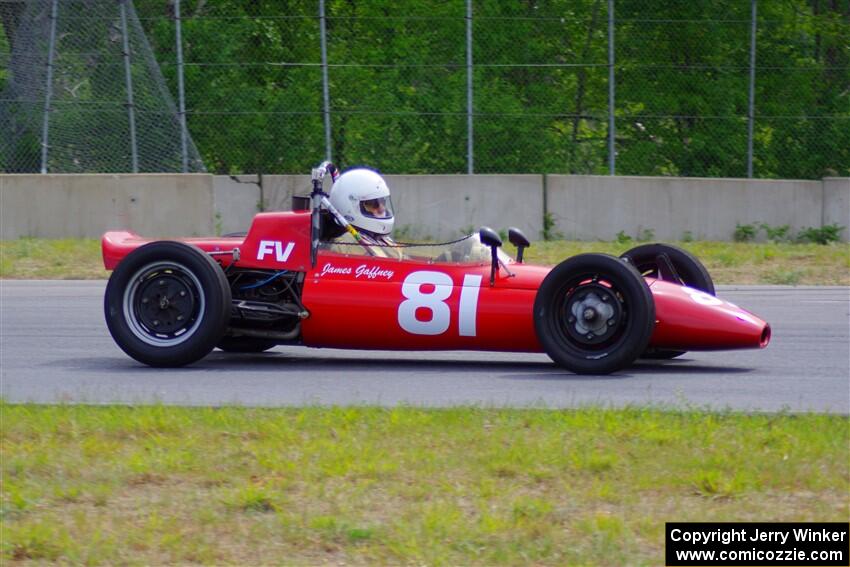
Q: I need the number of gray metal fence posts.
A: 7